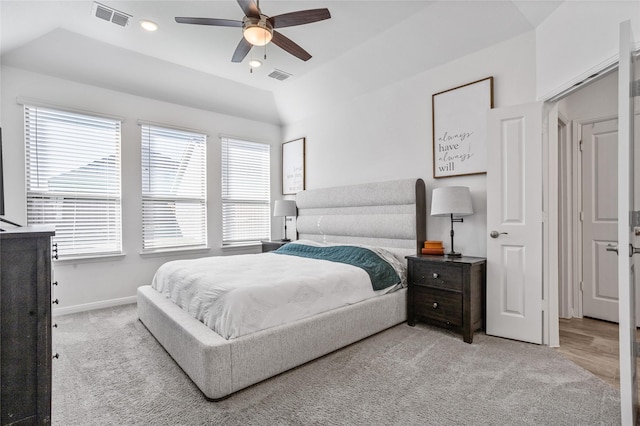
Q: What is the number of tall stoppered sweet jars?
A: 0